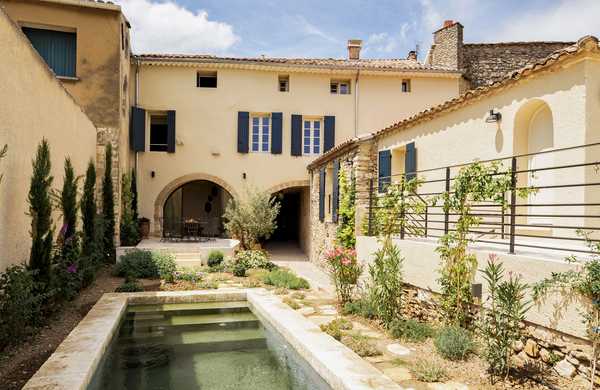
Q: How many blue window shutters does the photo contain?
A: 10